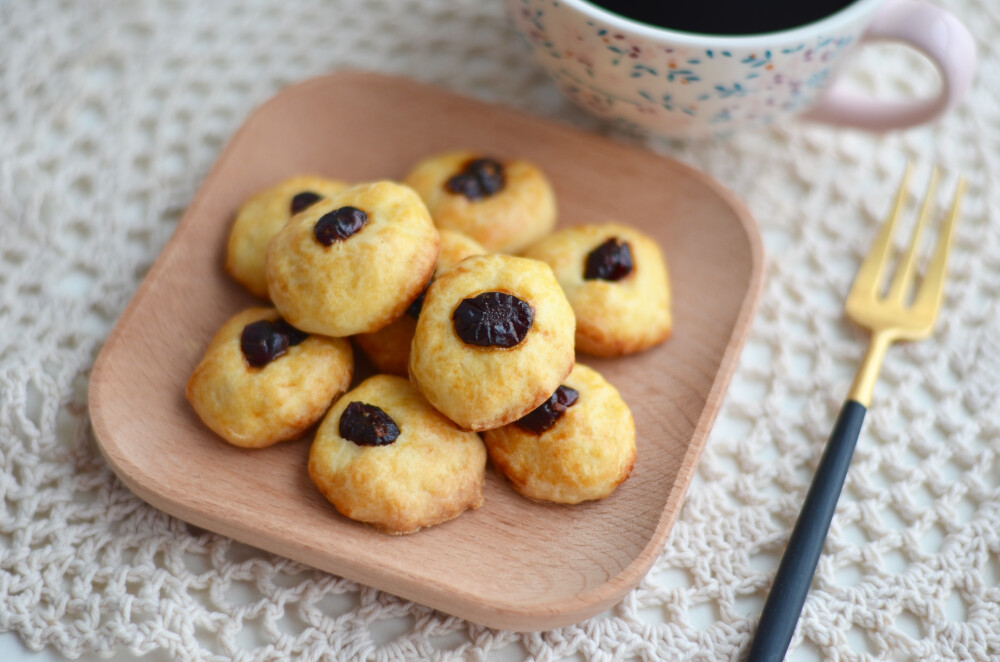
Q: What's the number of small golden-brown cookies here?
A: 9